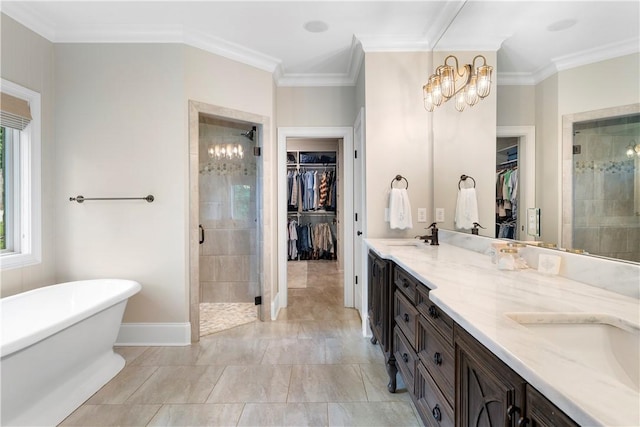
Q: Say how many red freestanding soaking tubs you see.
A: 0